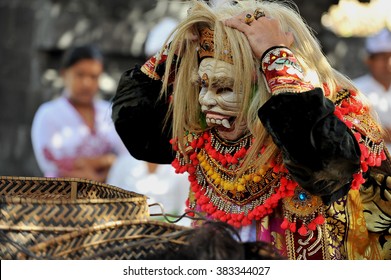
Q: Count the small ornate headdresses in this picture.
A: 1